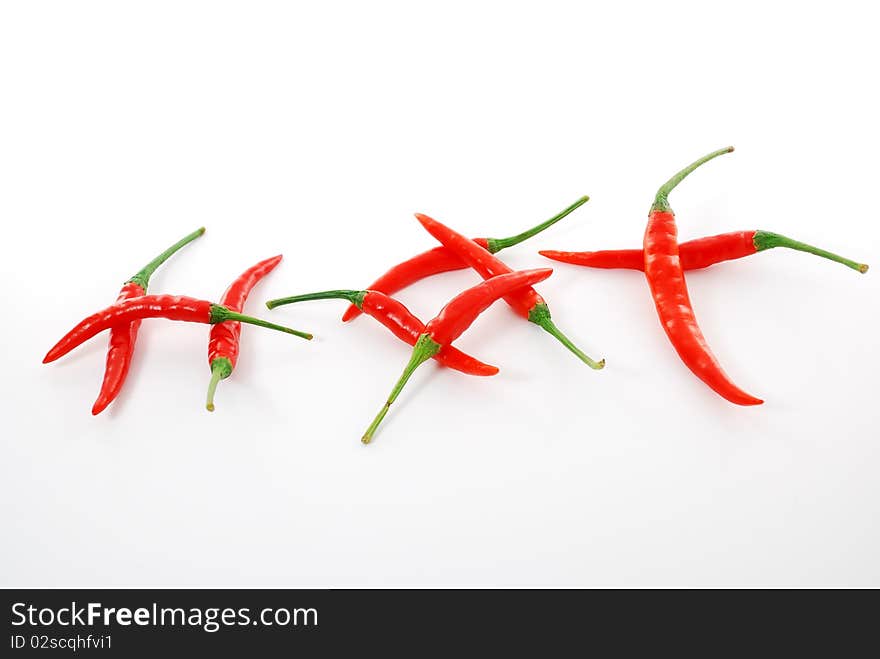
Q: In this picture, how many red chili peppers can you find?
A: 9